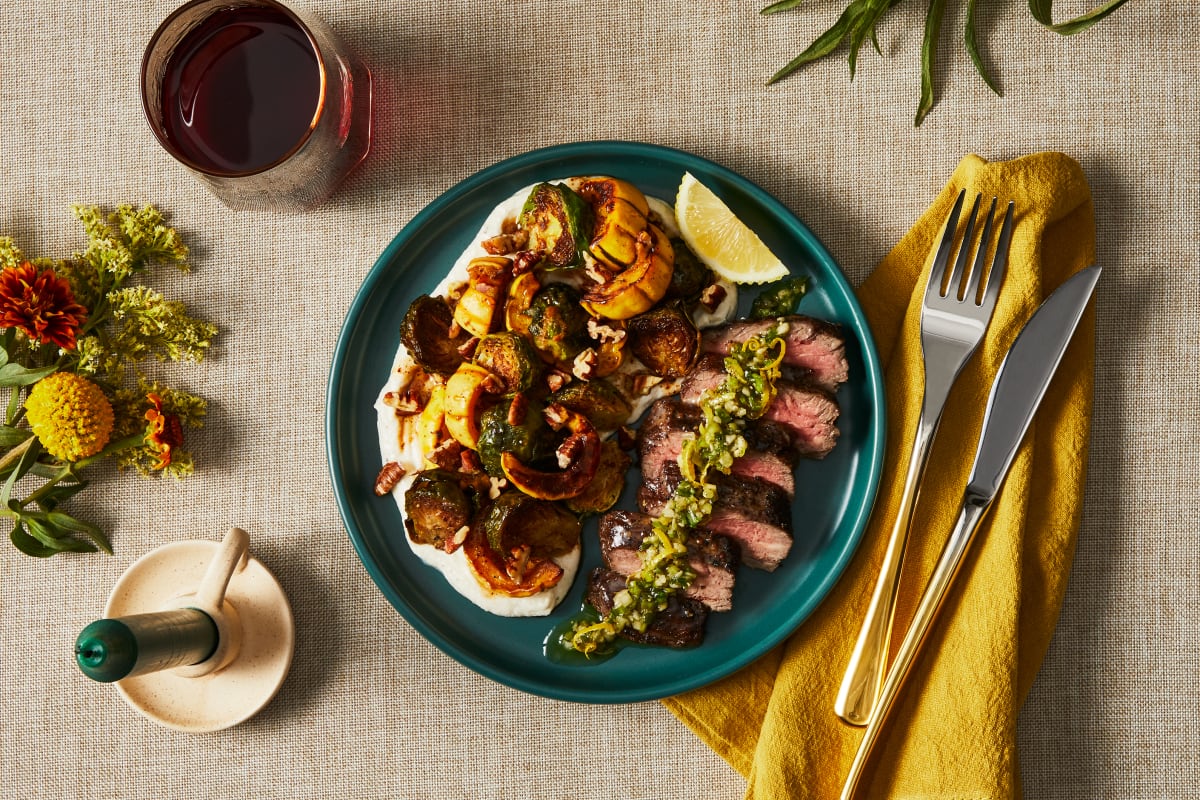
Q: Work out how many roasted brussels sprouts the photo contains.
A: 11